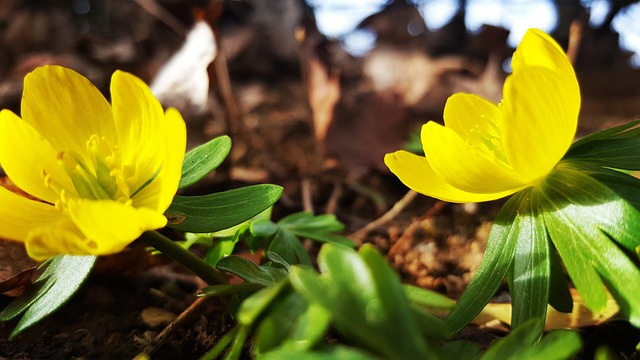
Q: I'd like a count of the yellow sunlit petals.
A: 11